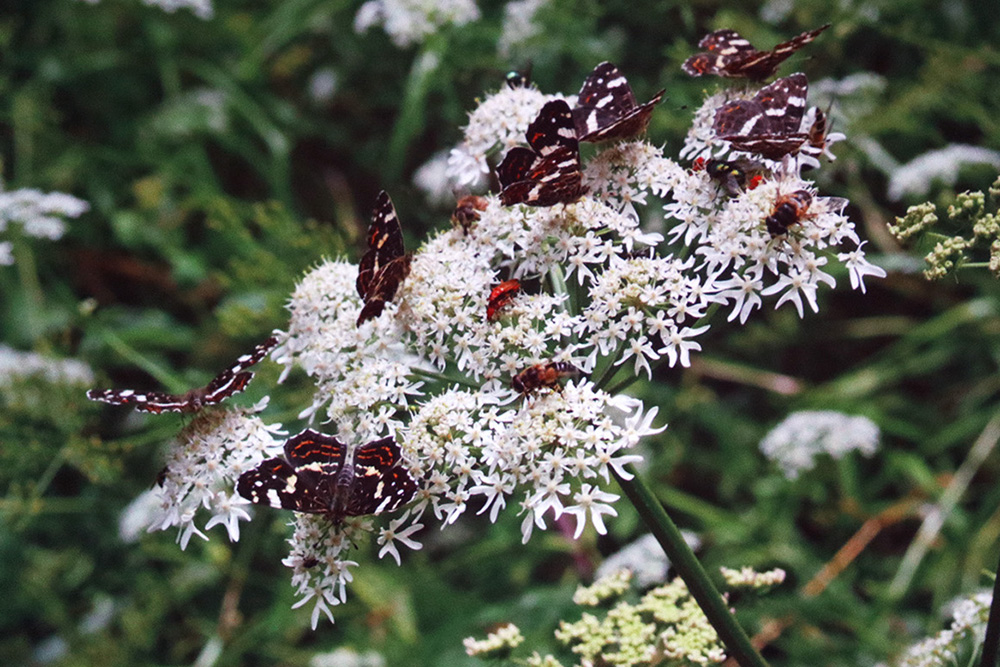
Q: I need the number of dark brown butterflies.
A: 7